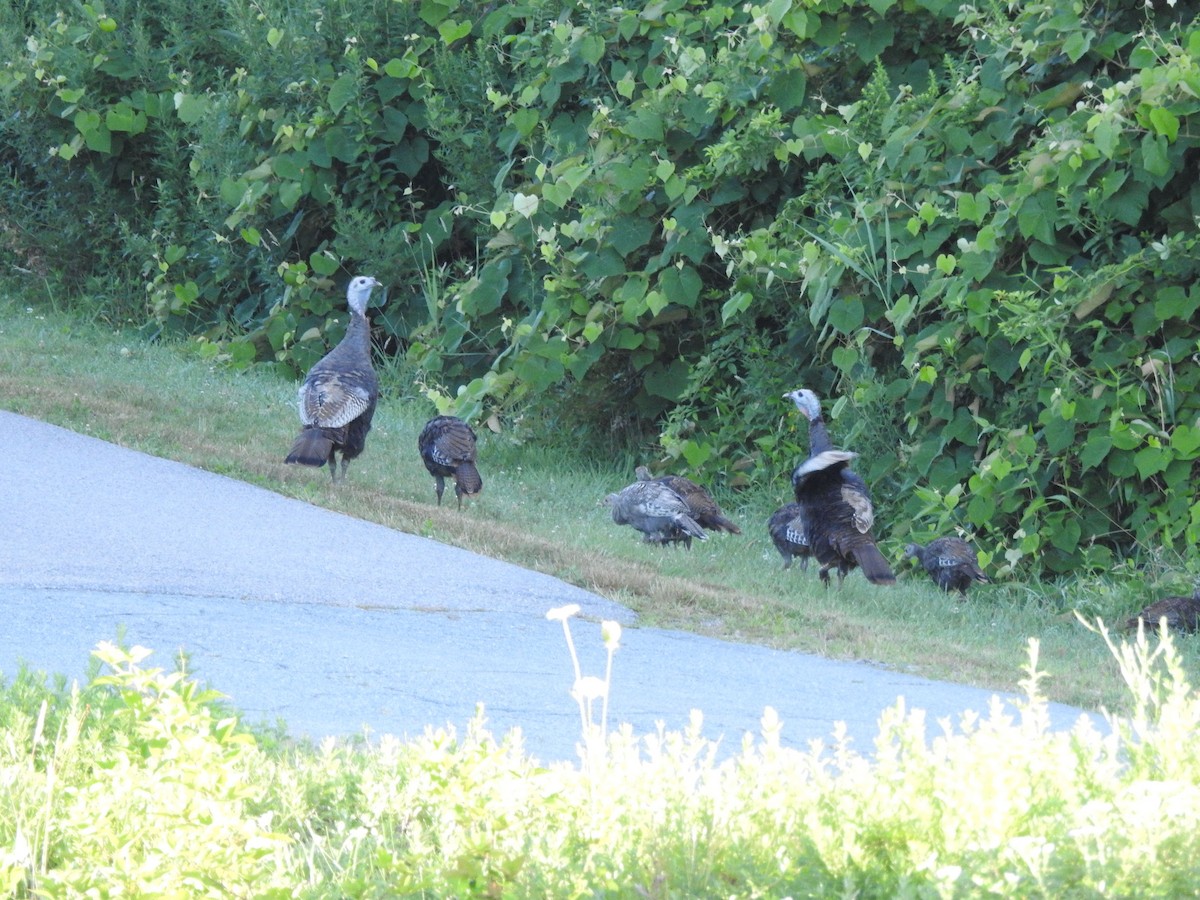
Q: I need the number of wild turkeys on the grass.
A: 8